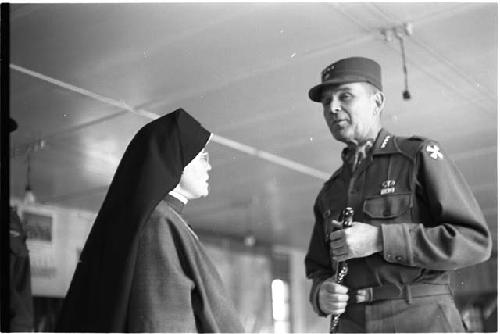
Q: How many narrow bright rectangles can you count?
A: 1